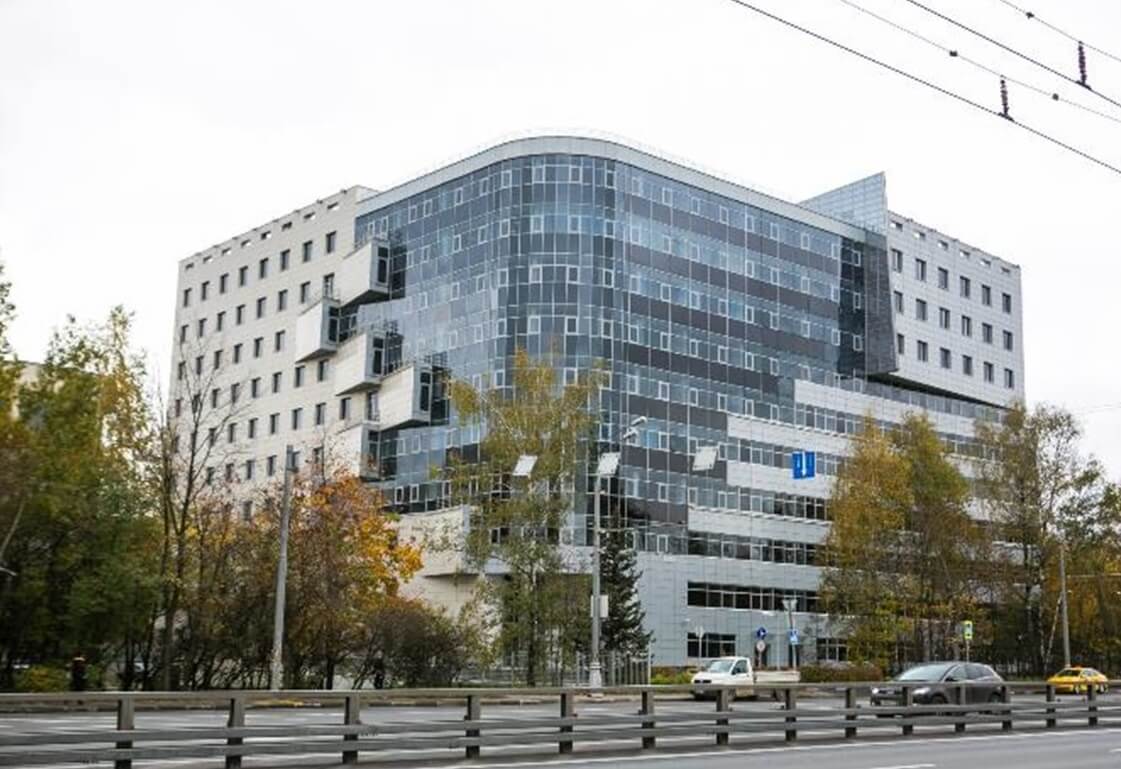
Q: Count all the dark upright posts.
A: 14